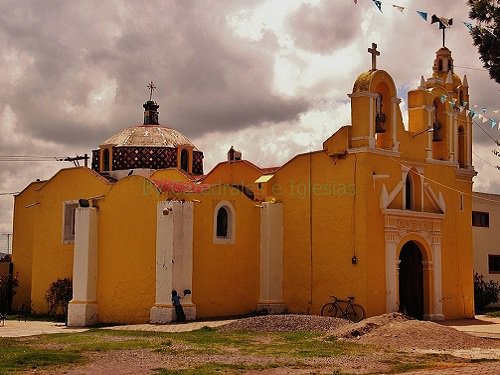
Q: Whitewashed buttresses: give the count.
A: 3